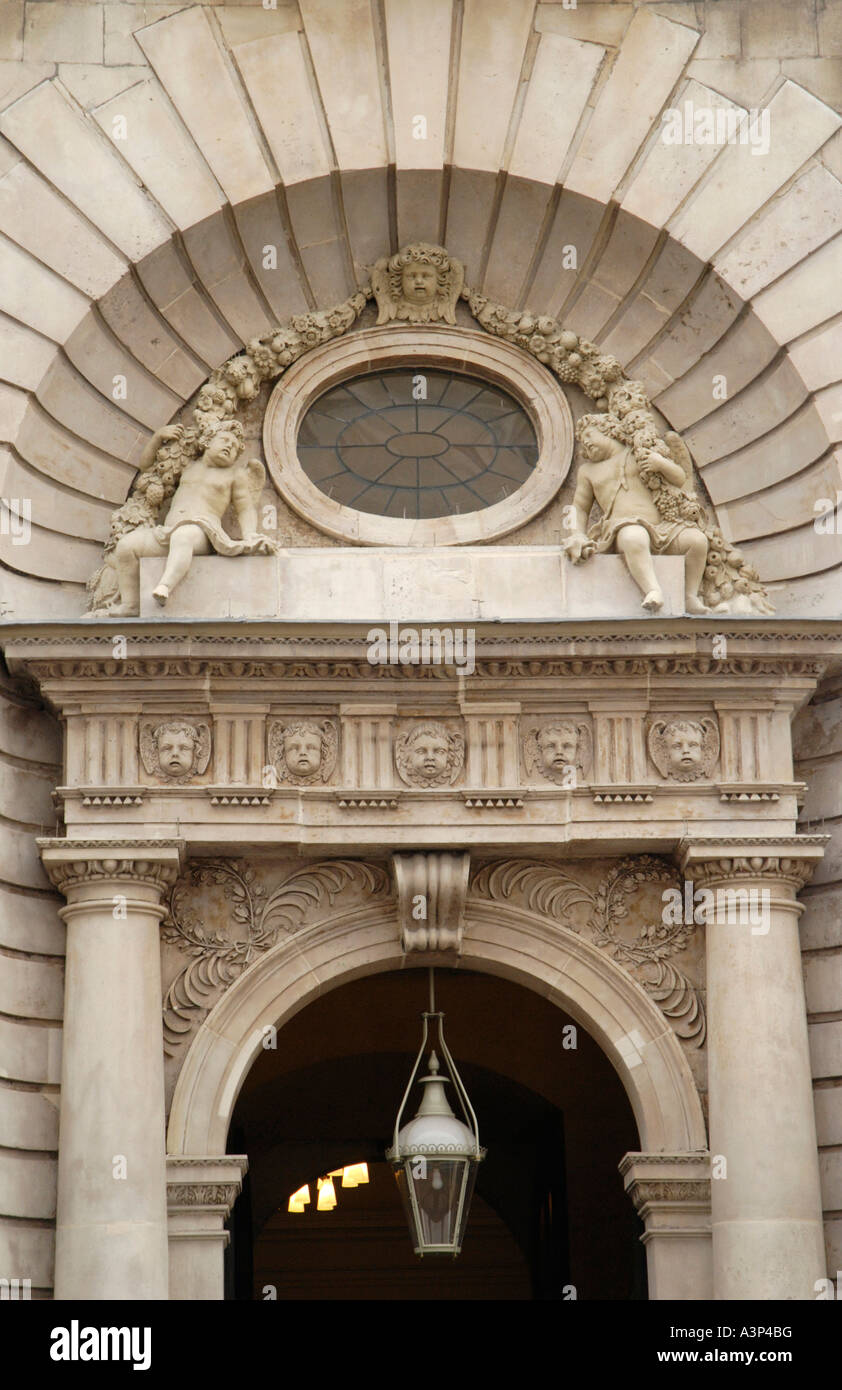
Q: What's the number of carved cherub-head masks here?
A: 6